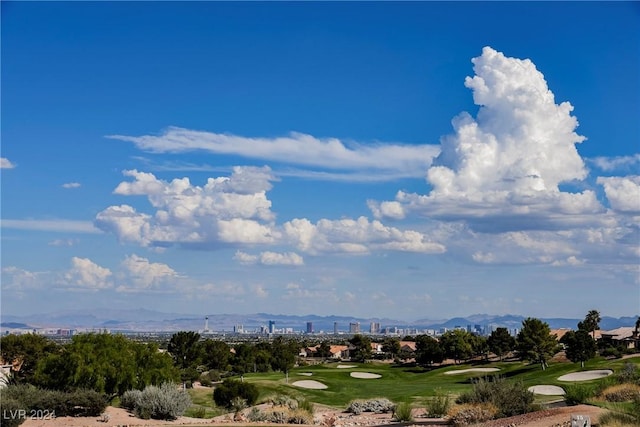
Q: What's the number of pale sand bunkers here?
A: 7